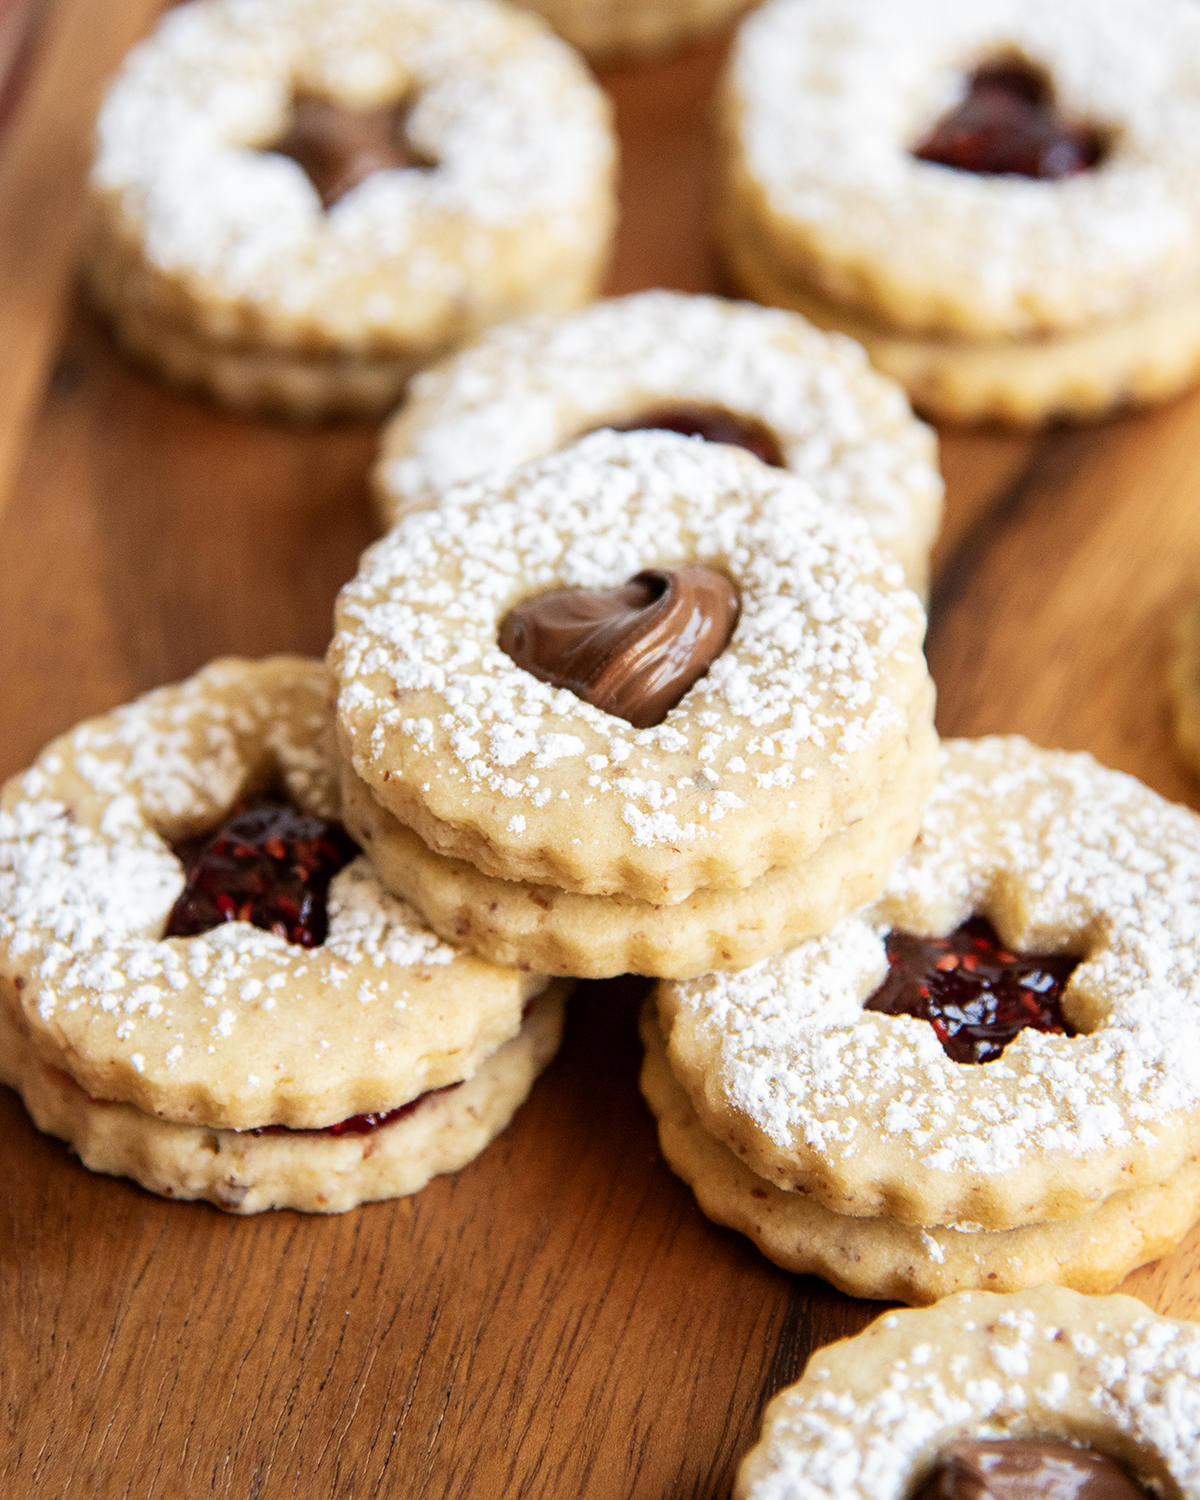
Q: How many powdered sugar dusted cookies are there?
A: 7